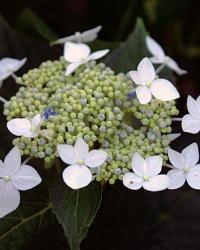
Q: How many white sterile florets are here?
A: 11